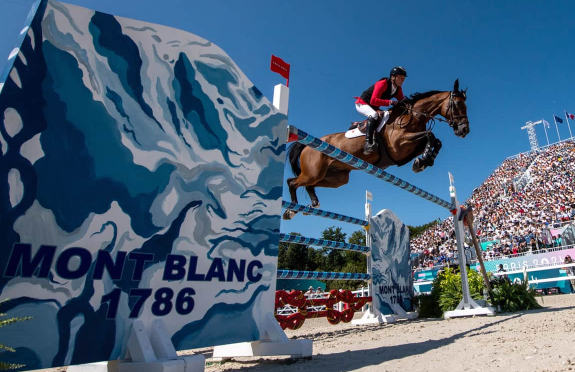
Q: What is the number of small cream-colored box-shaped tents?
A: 0